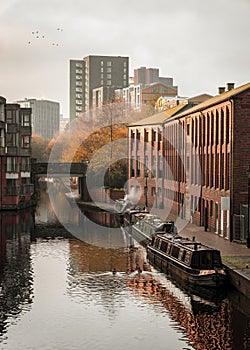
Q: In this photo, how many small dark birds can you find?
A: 9